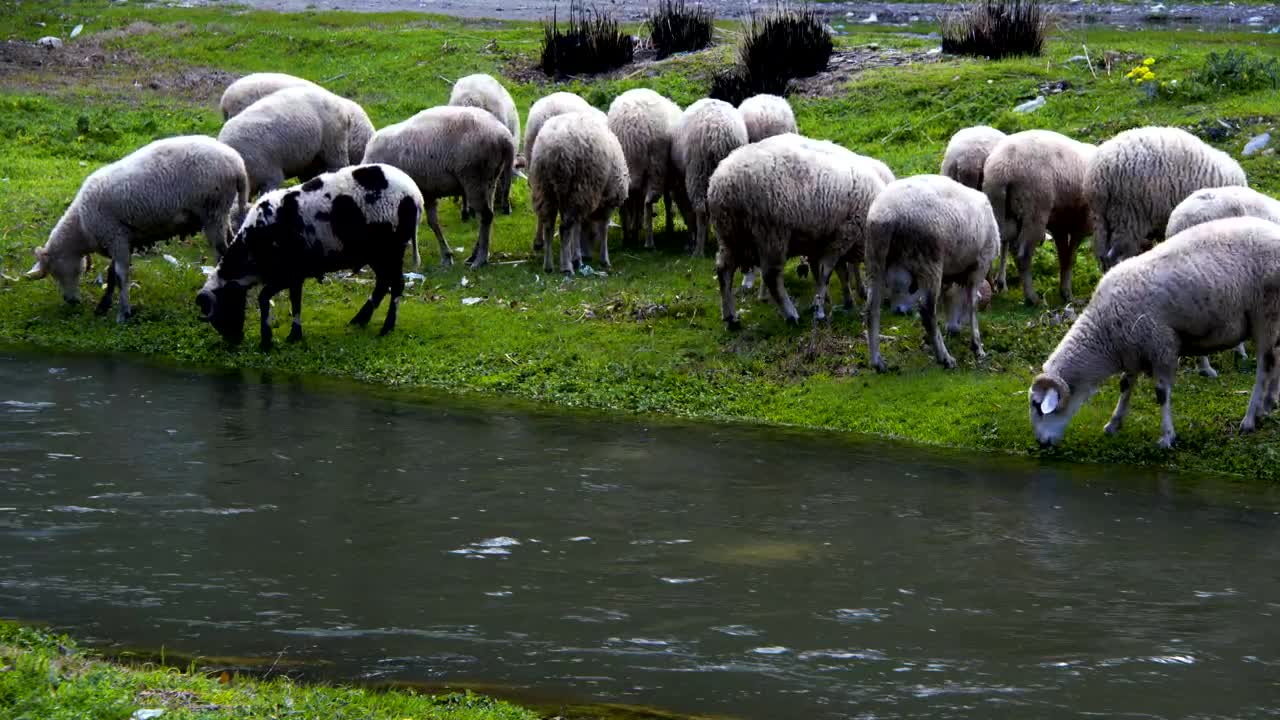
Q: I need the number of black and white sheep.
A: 1